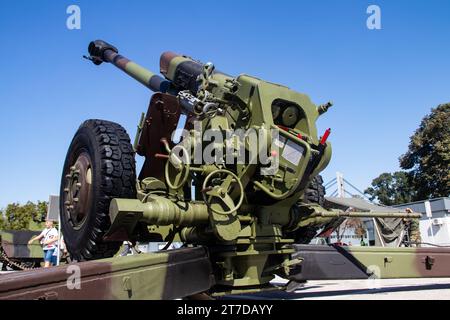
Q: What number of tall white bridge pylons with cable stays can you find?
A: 1